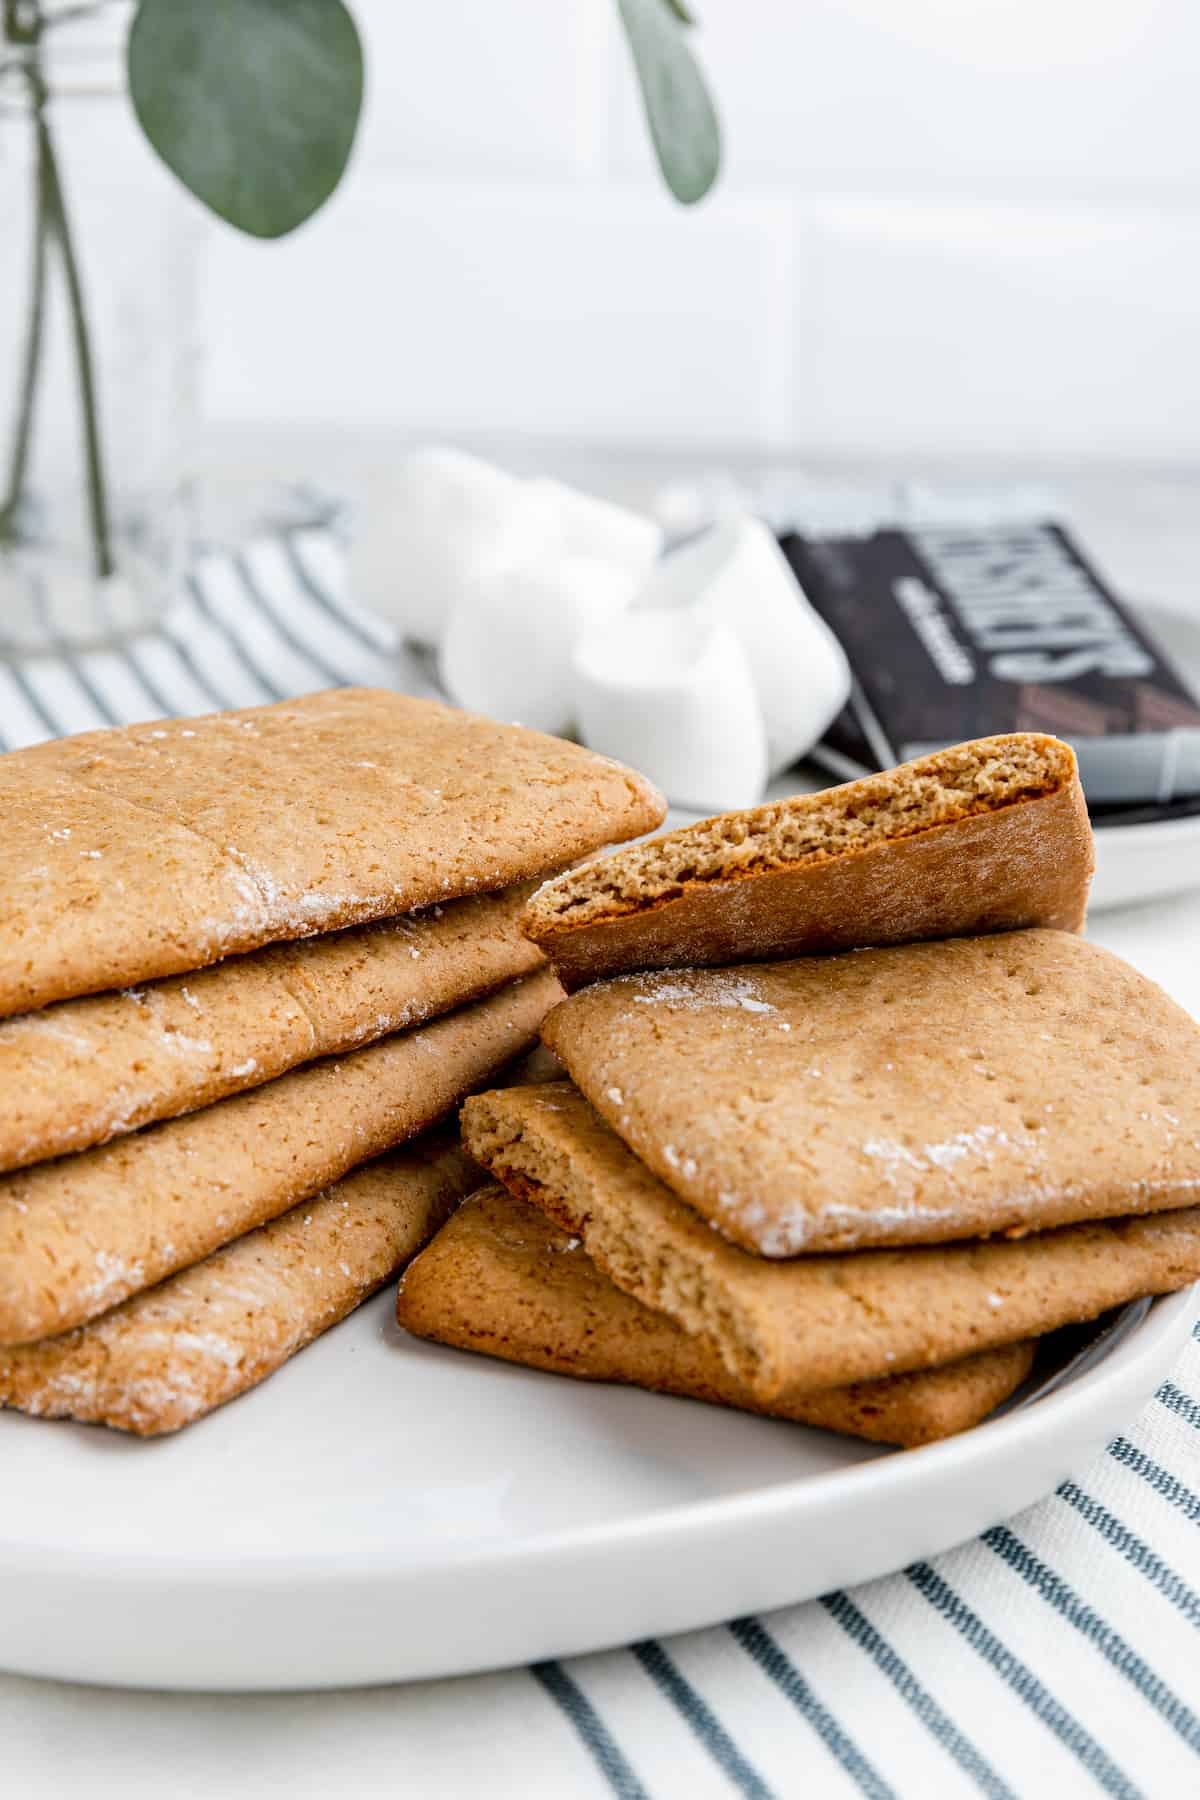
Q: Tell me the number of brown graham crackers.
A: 8